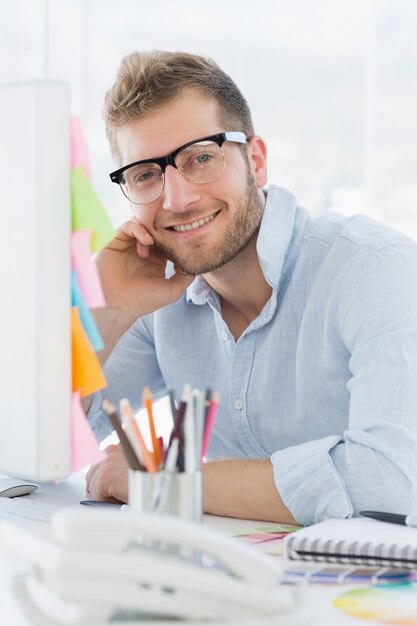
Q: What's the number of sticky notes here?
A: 6